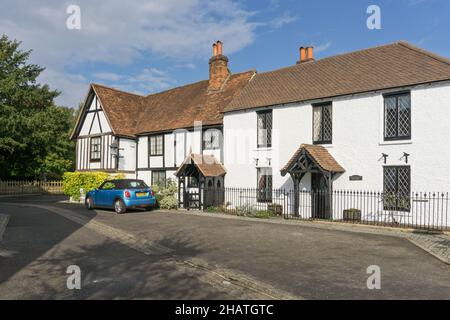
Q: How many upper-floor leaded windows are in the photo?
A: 3